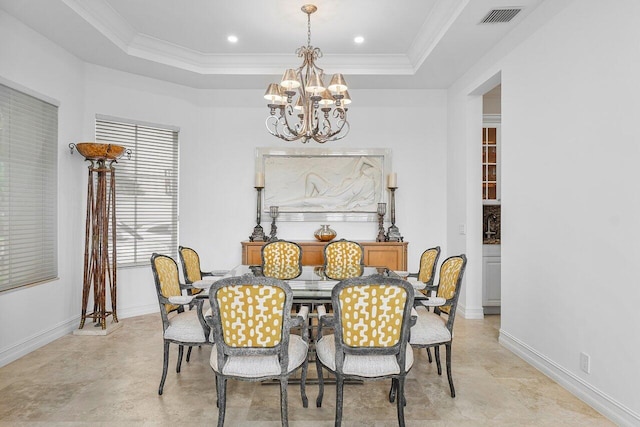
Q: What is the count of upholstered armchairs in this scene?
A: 8